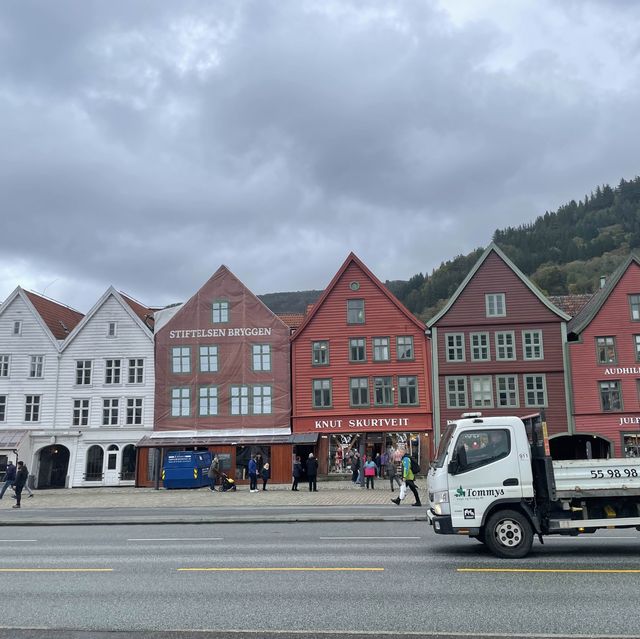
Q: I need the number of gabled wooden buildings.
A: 6